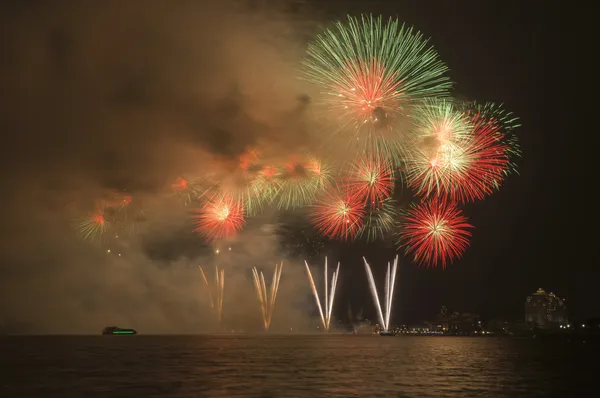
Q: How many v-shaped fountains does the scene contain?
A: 4